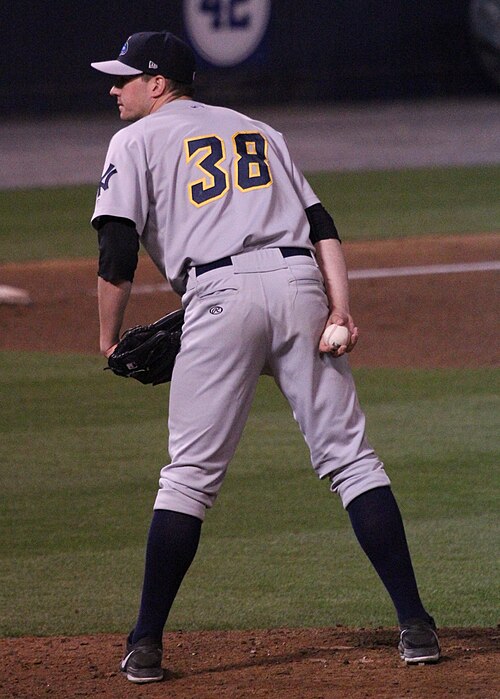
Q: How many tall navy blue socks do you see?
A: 2